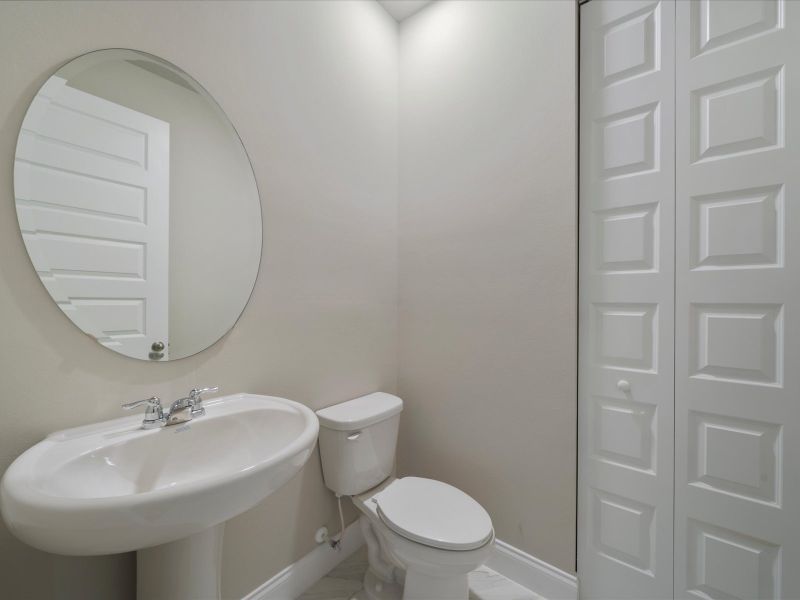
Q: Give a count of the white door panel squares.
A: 12